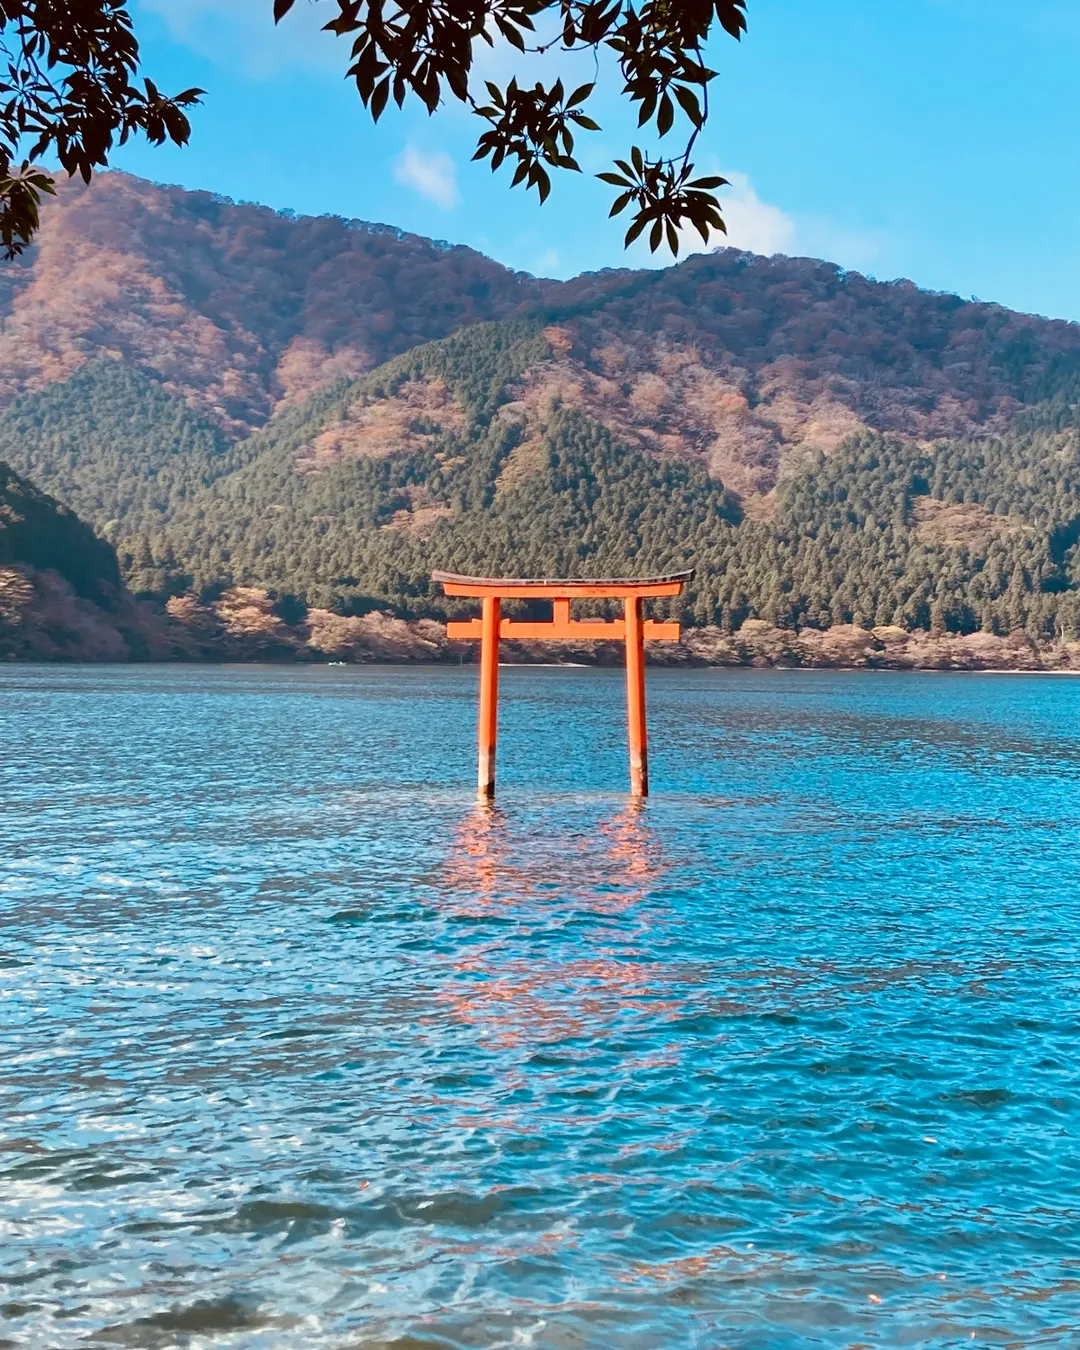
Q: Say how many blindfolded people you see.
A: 0